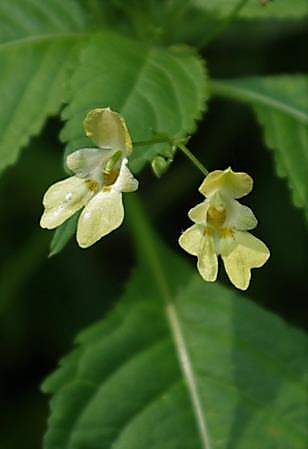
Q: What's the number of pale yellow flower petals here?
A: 10